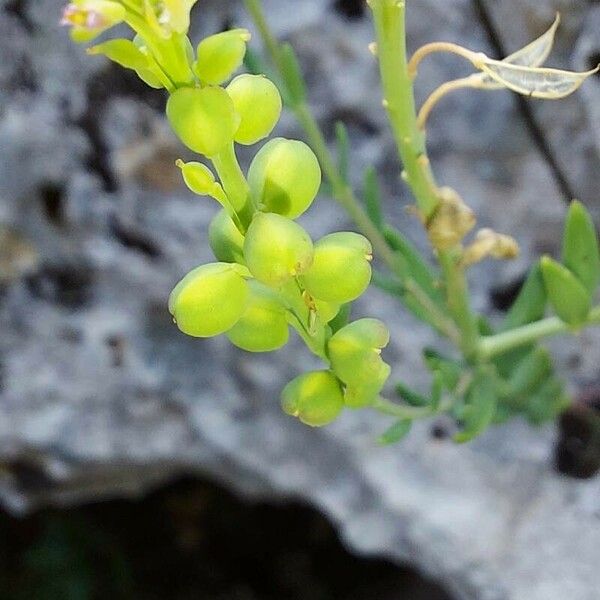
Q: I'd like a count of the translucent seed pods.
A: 2